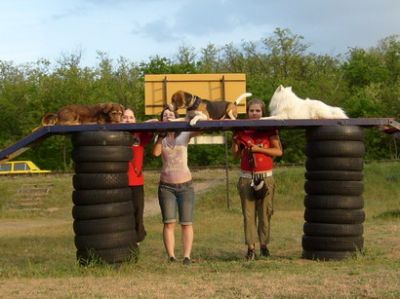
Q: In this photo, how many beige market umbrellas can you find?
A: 0